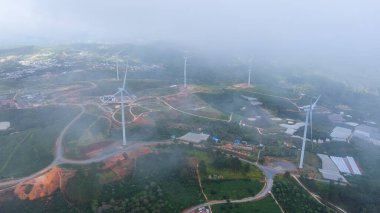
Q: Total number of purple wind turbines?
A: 0